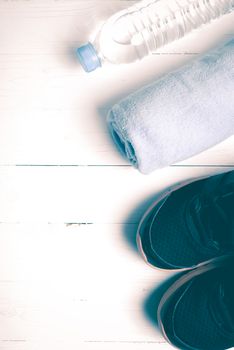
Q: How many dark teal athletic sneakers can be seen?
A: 2